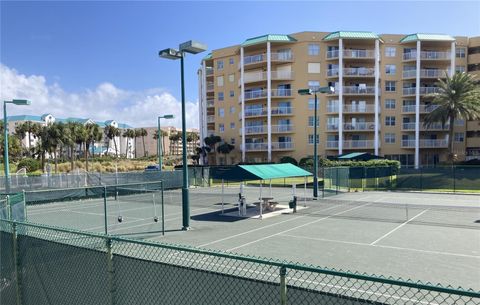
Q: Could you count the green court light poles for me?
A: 4